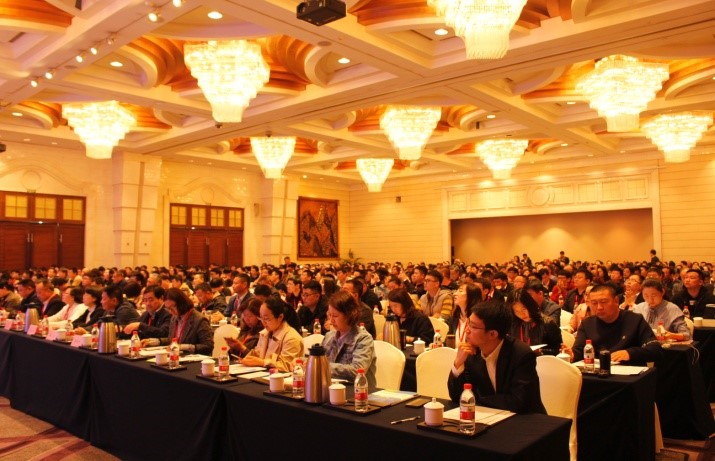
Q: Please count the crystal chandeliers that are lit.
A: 9